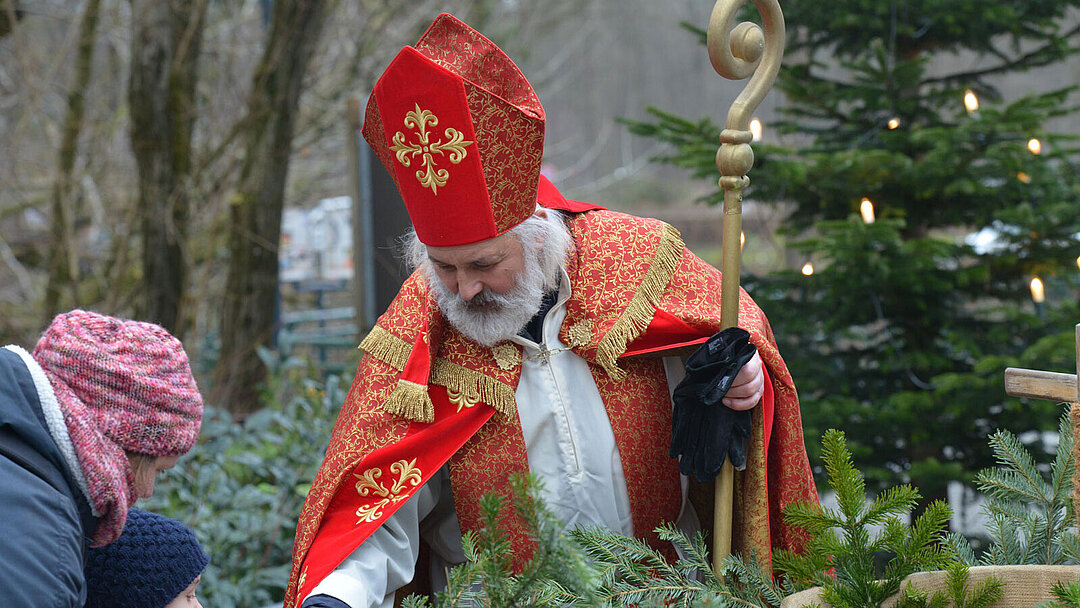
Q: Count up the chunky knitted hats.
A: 2